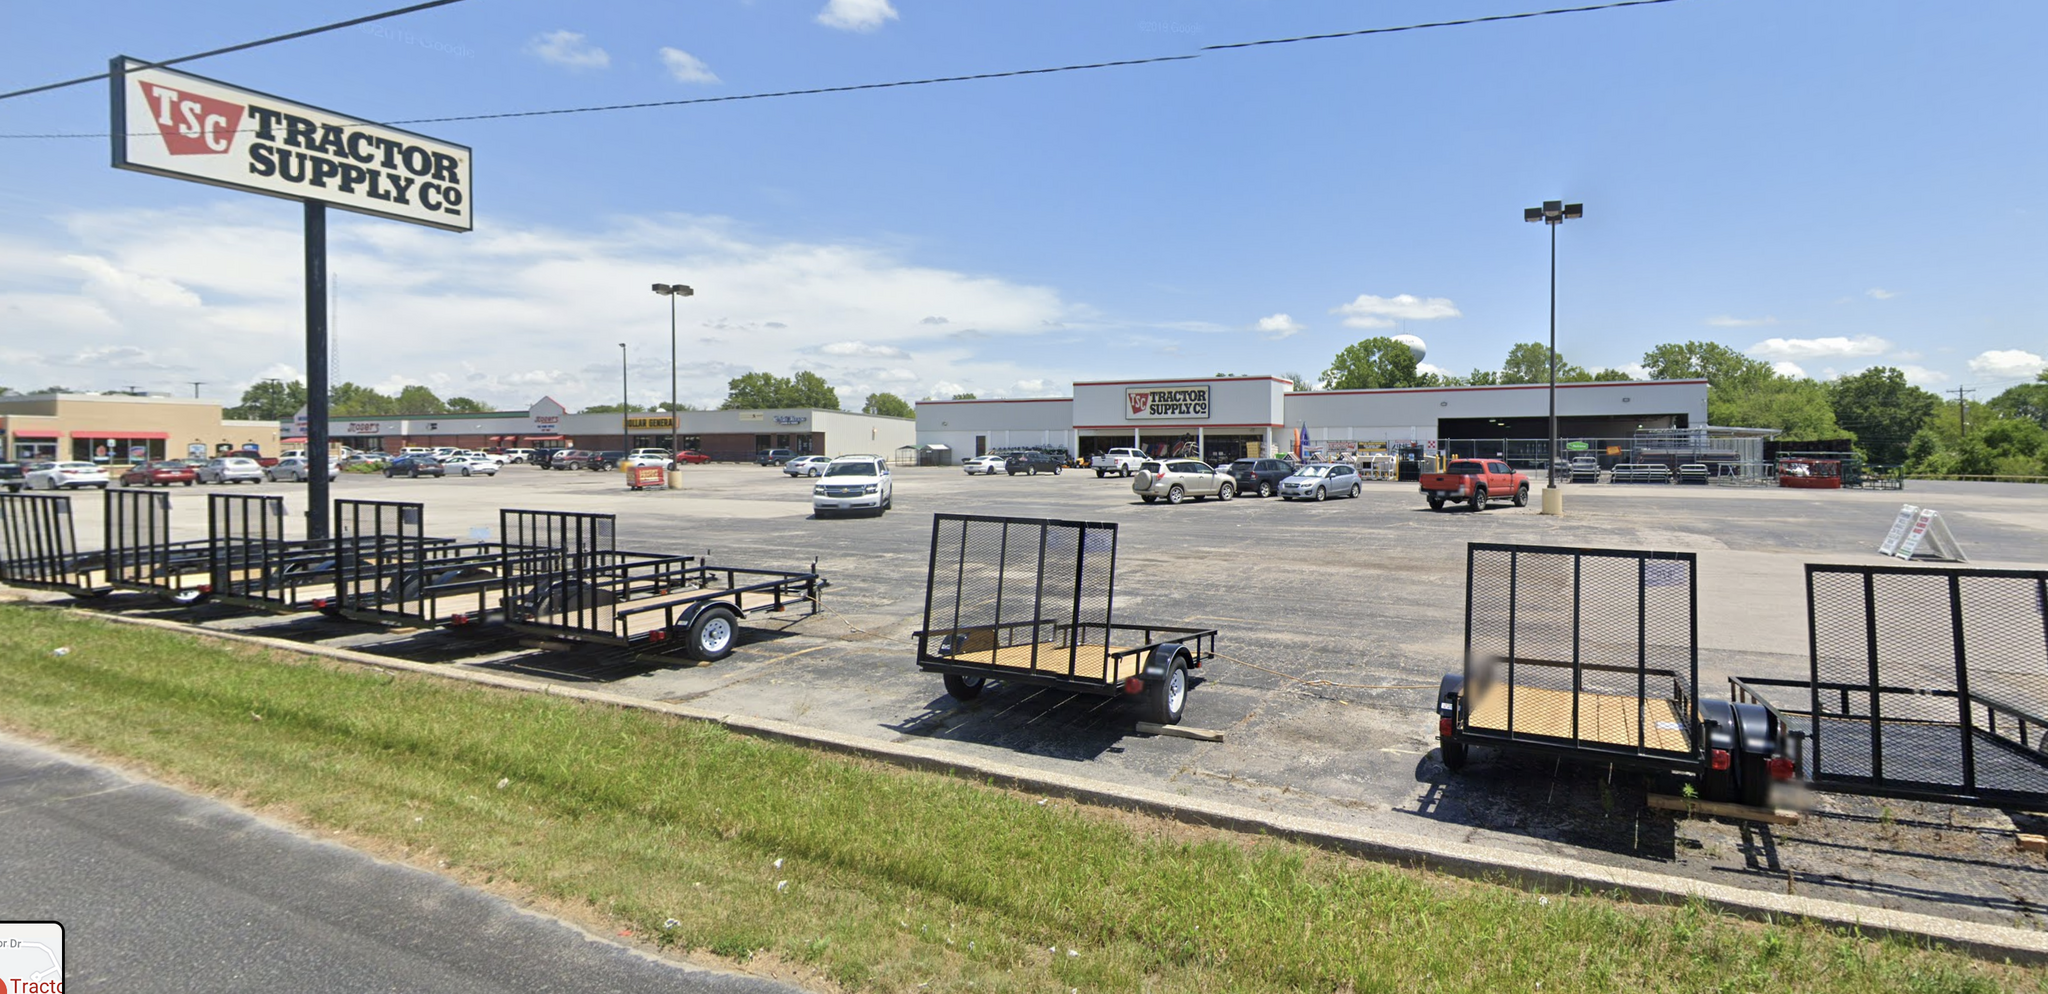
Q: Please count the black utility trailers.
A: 8